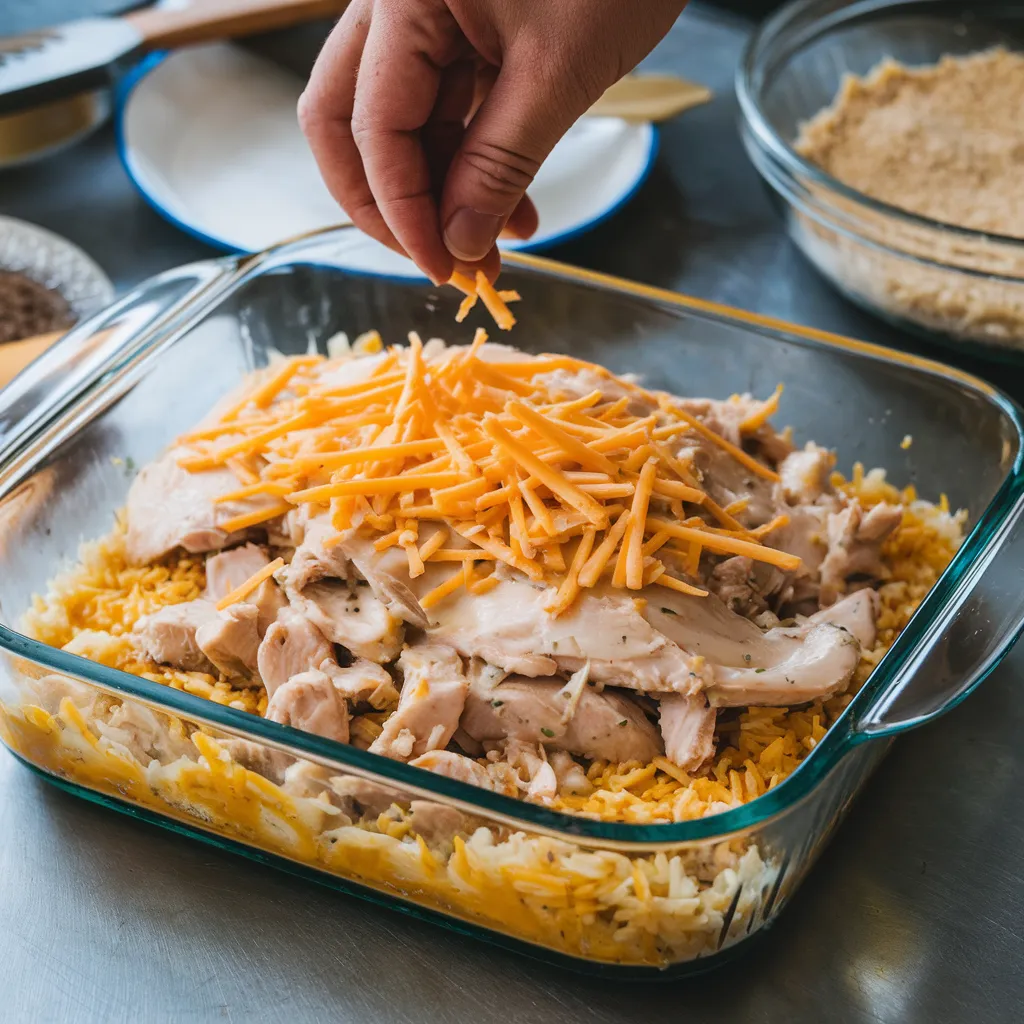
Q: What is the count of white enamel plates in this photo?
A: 1